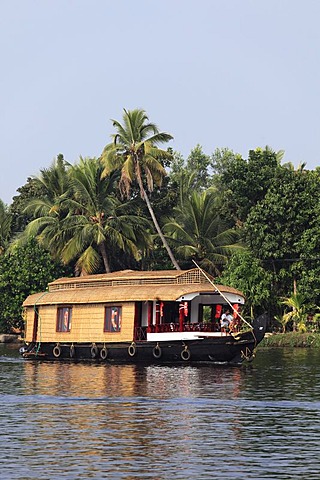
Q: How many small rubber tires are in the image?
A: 7